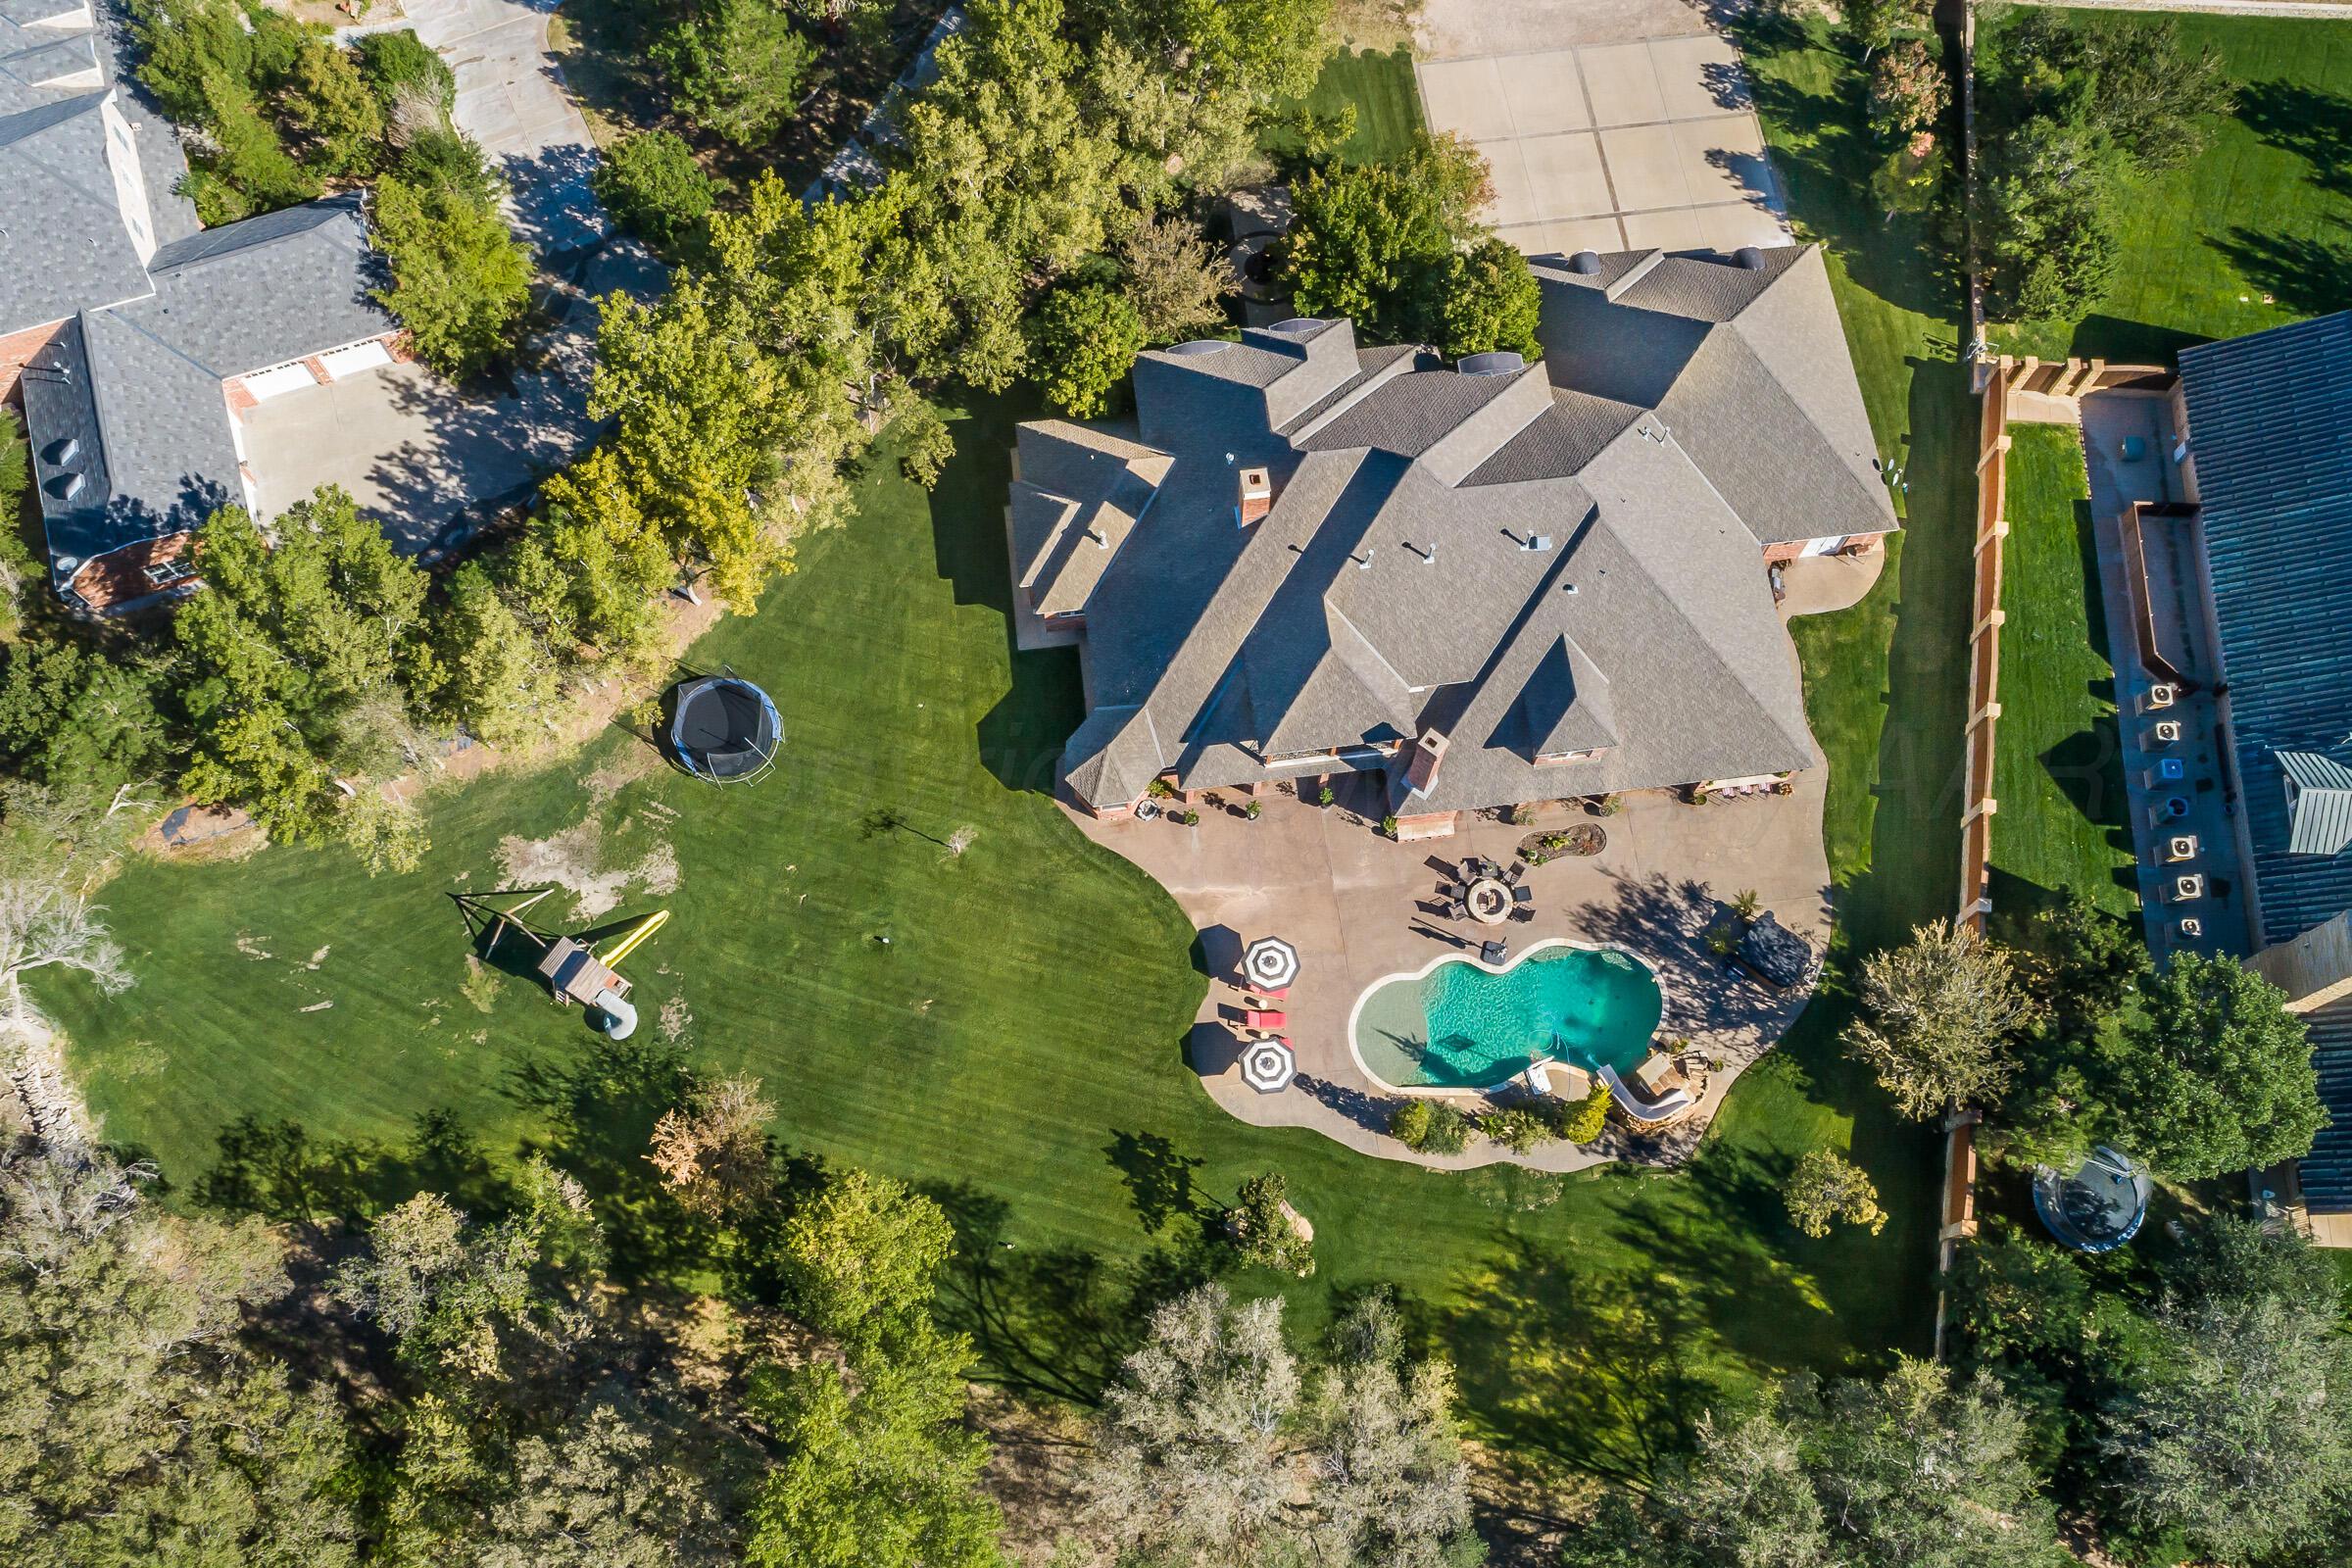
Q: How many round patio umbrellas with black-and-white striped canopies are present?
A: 2